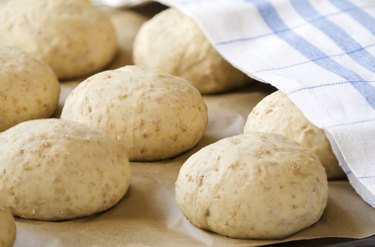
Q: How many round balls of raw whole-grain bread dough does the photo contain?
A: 8